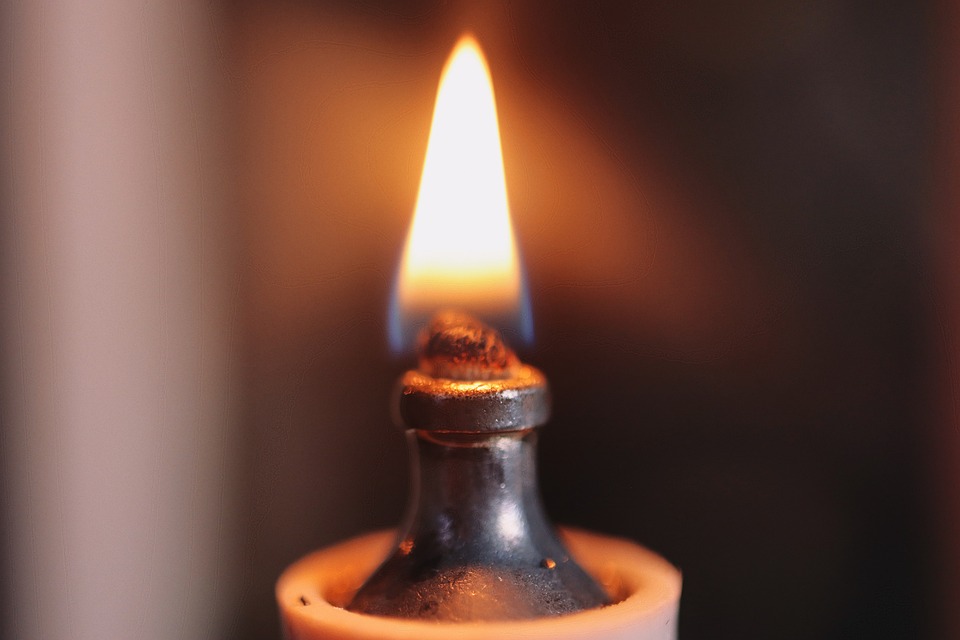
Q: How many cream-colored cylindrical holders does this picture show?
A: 1